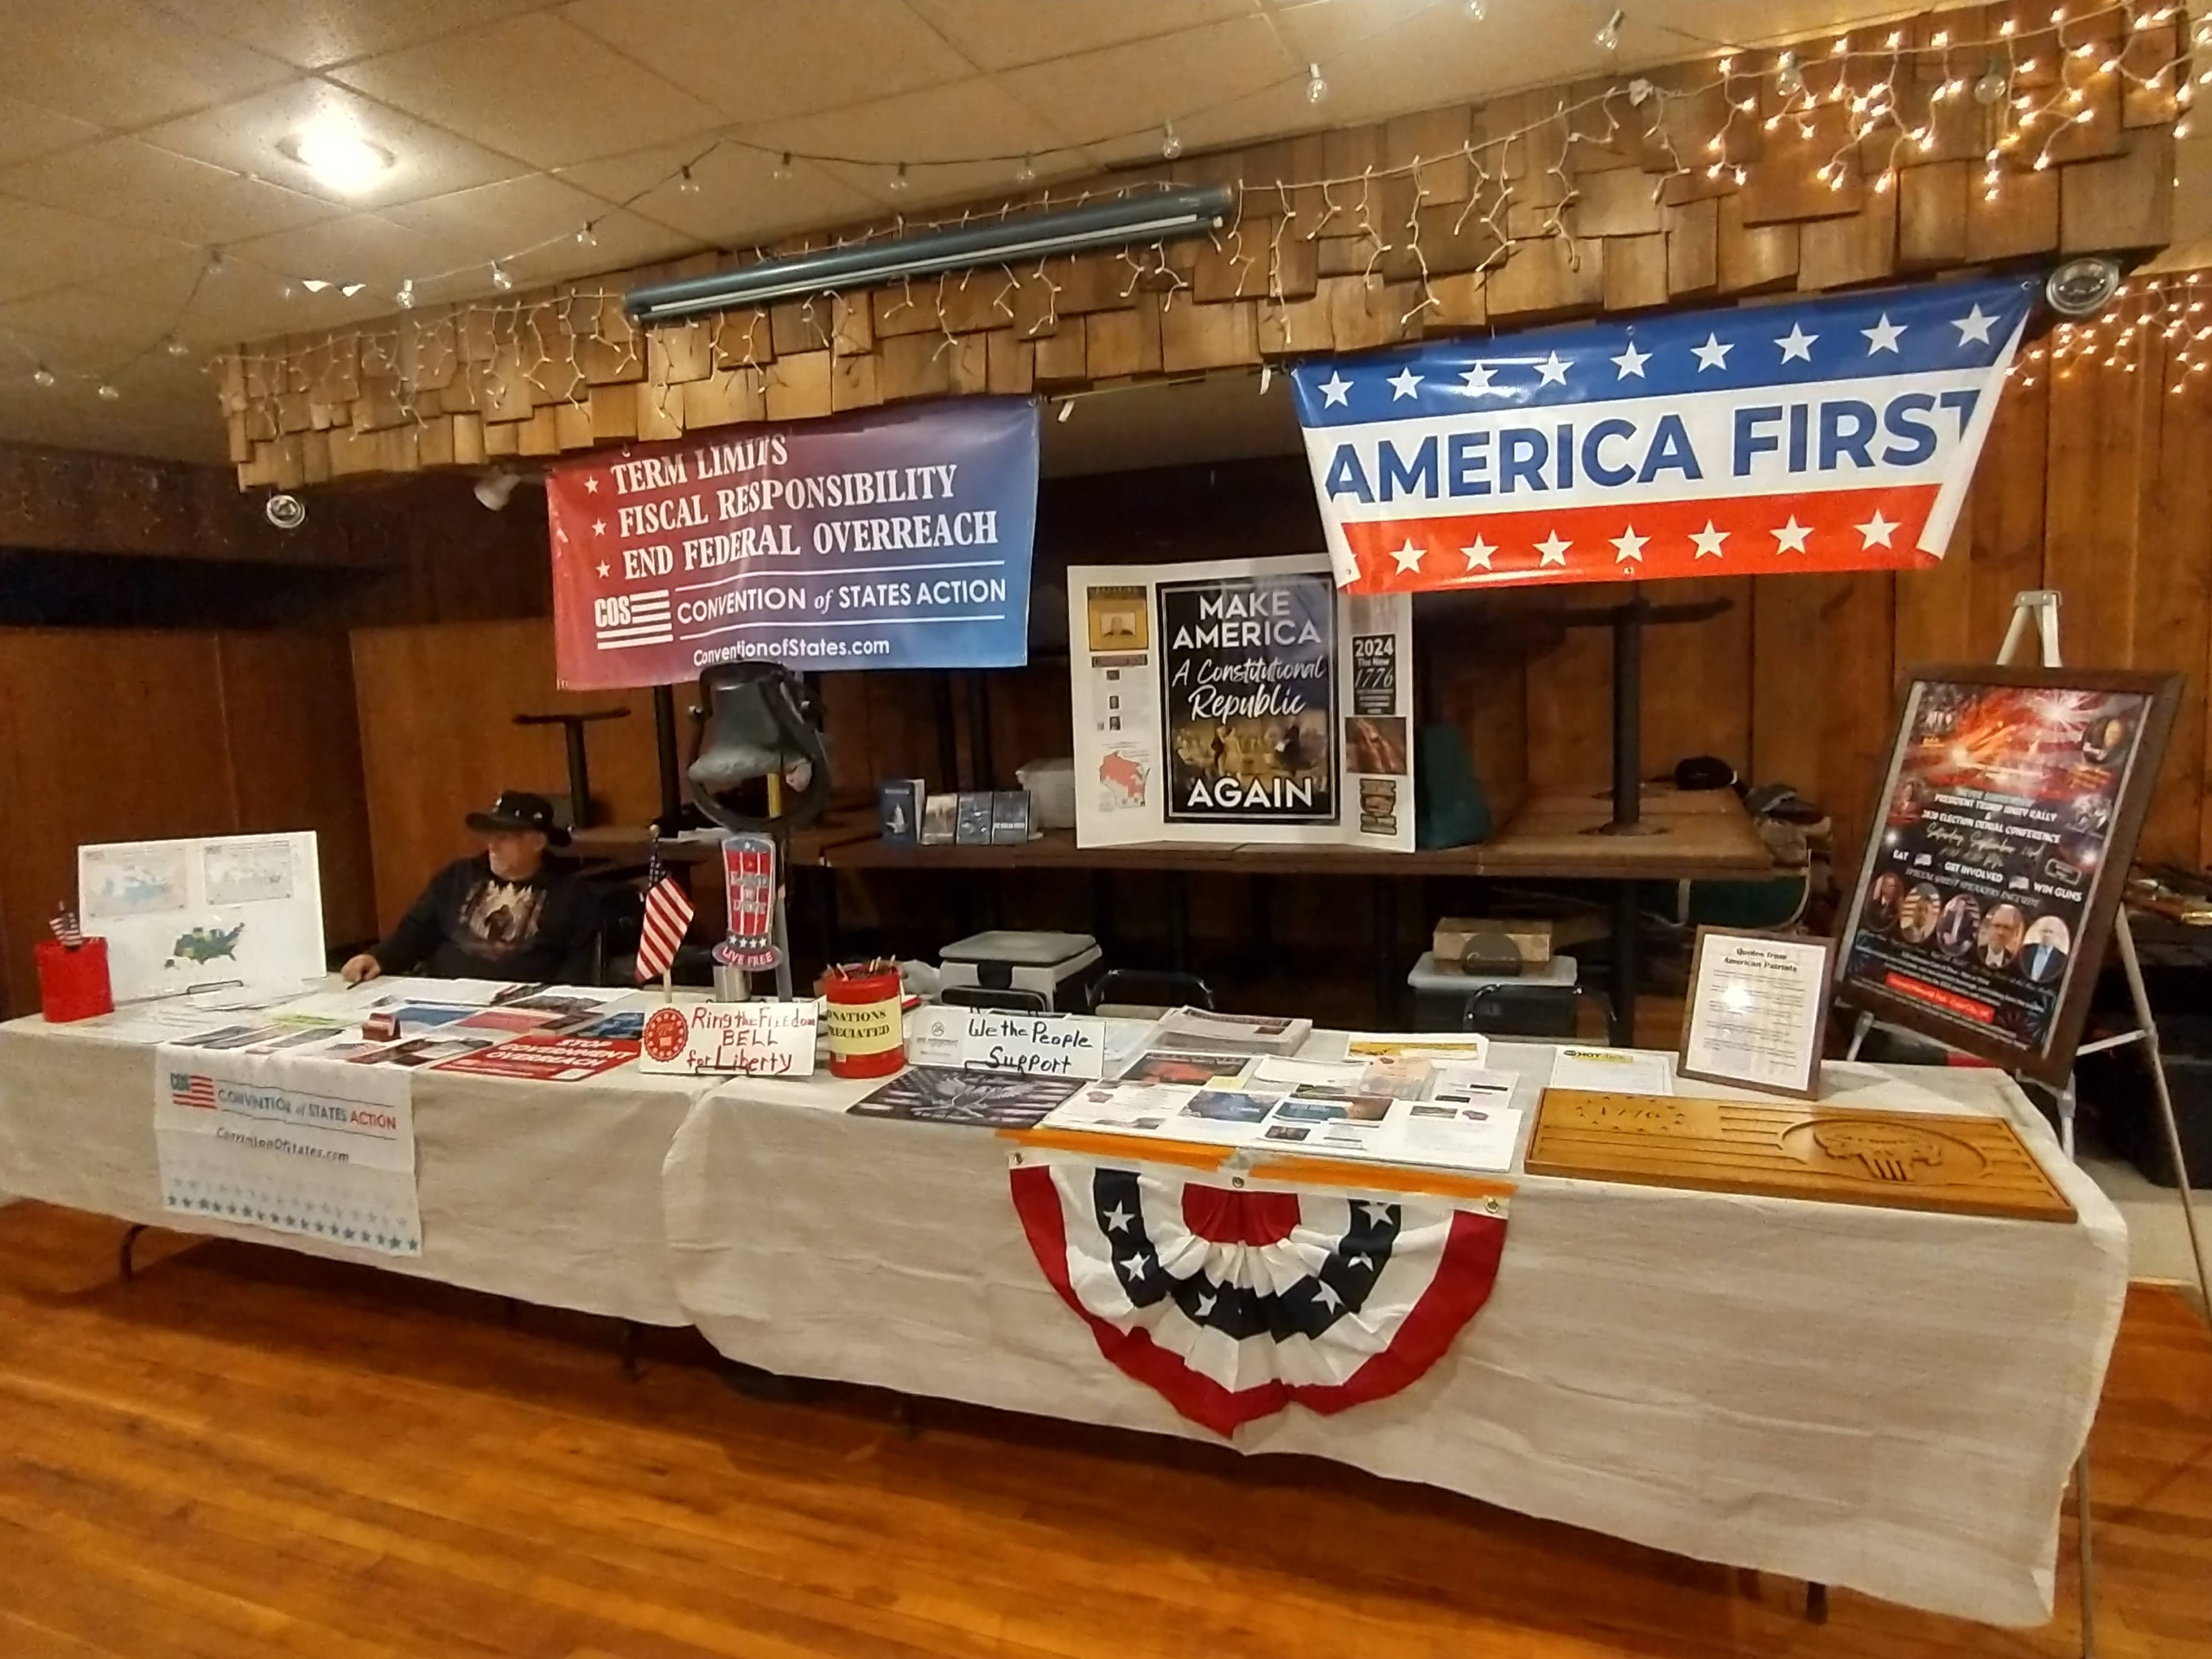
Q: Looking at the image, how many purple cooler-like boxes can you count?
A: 0